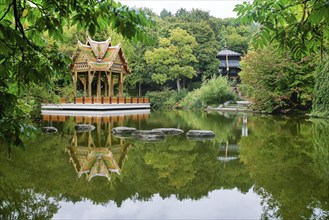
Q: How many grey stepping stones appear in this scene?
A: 6